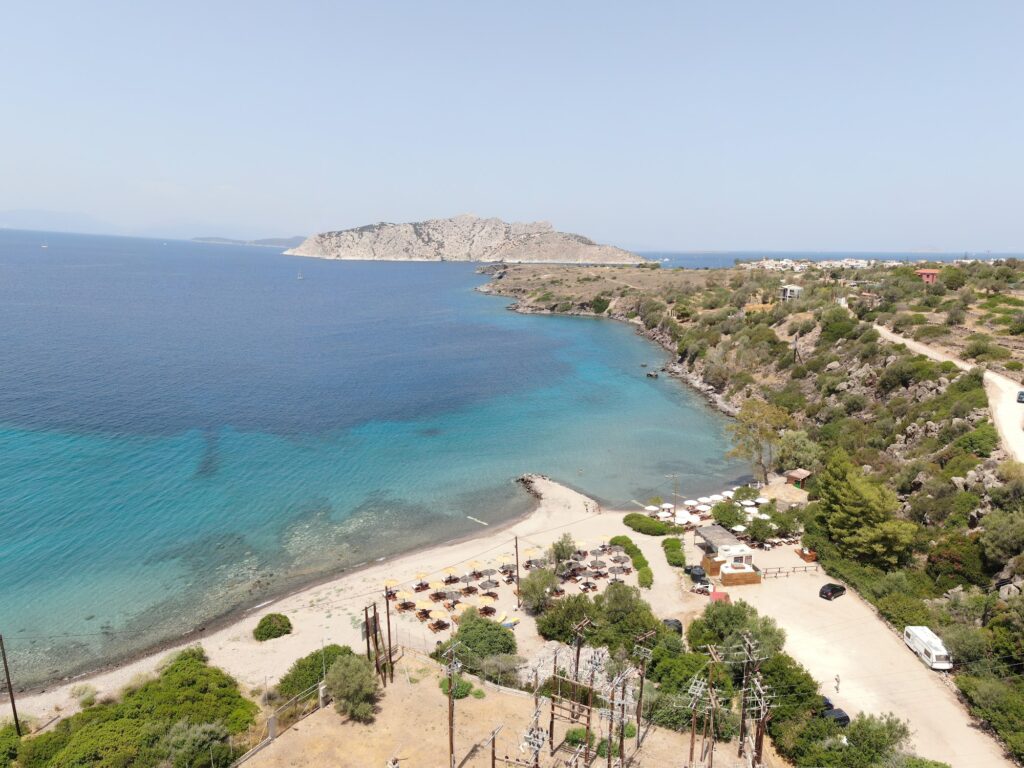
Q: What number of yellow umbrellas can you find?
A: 15